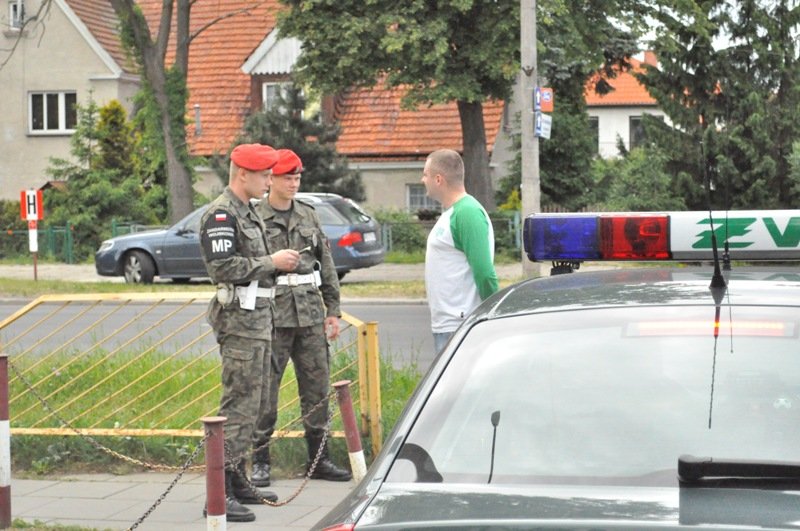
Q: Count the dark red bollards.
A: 3